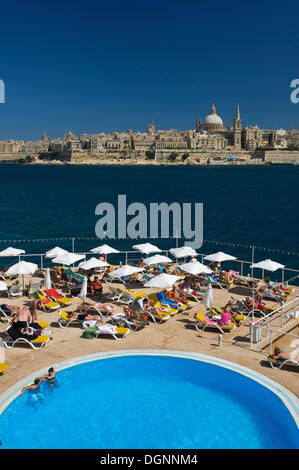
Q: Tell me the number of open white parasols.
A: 15